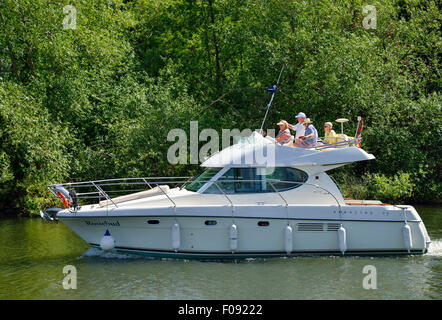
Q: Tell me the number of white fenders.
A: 6